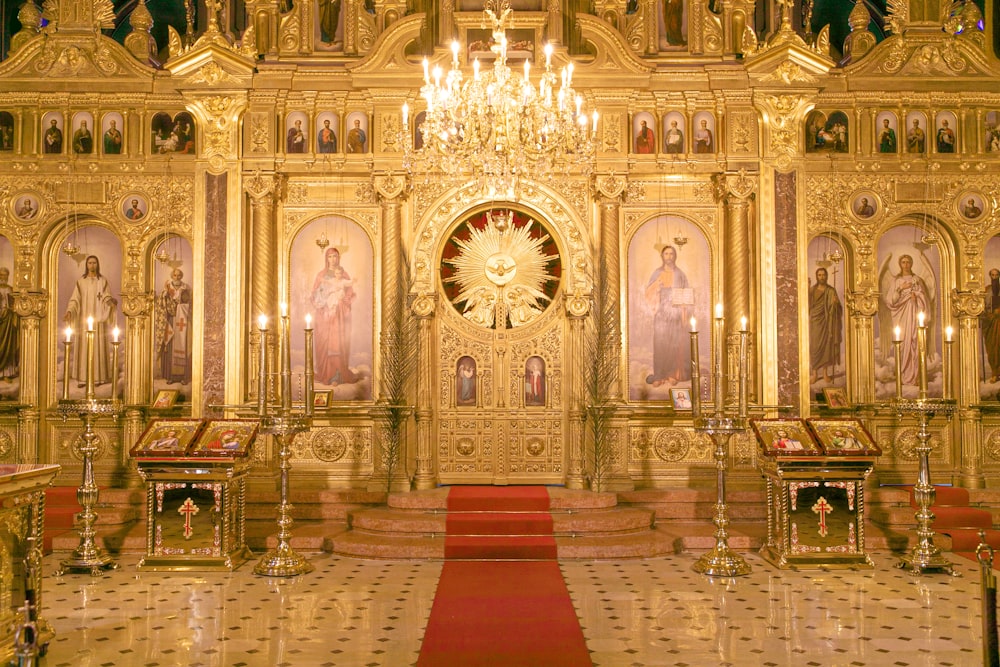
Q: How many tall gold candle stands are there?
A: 4